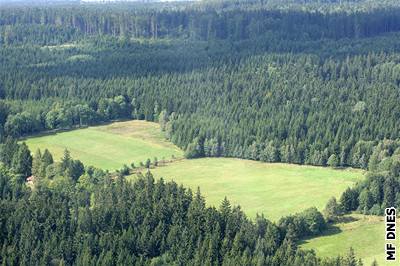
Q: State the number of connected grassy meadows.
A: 3